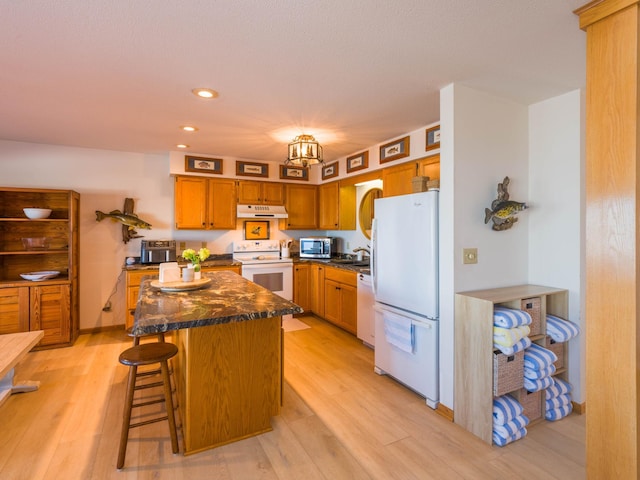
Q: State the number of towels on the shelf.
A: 13